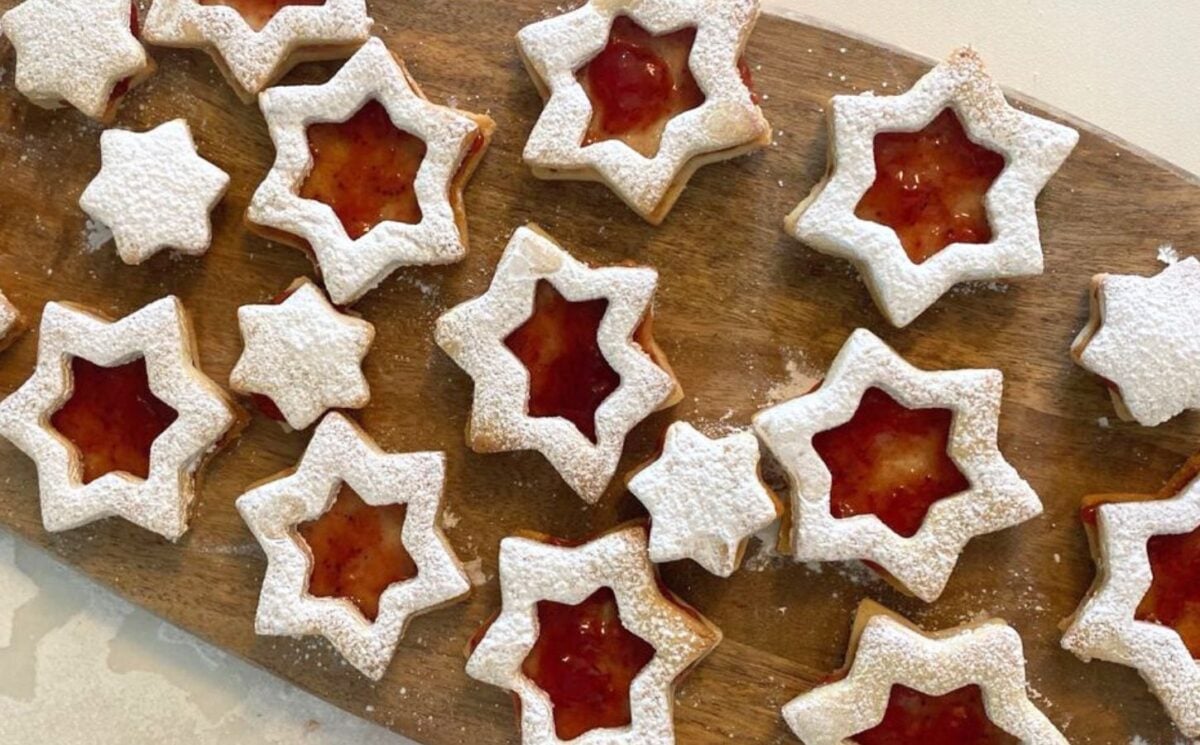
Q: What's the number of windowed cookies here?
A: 11